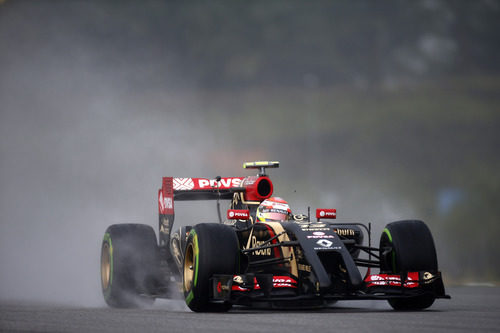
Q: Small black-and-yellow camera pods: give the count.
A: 1